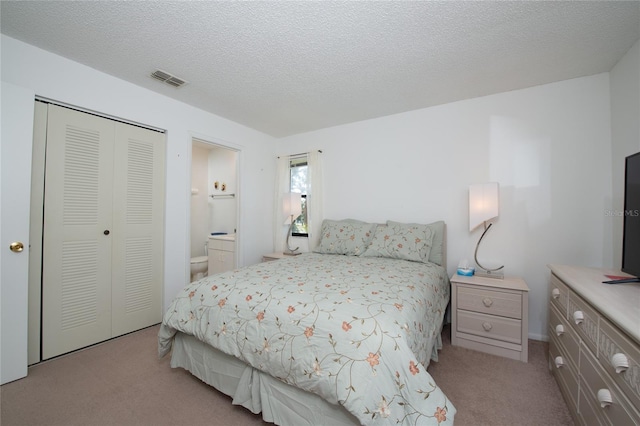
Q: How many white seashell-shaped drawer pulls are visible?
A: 6